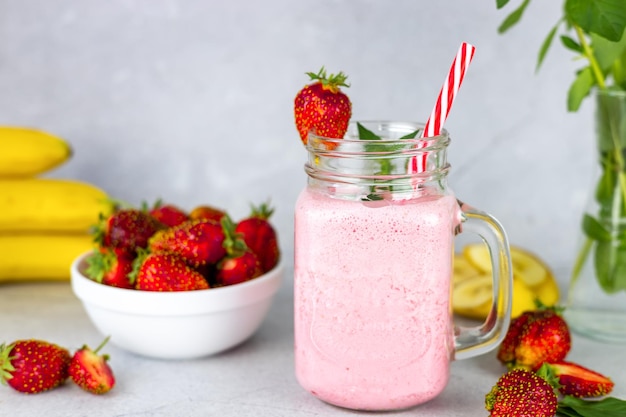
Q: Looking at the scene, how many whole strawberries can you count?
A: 12